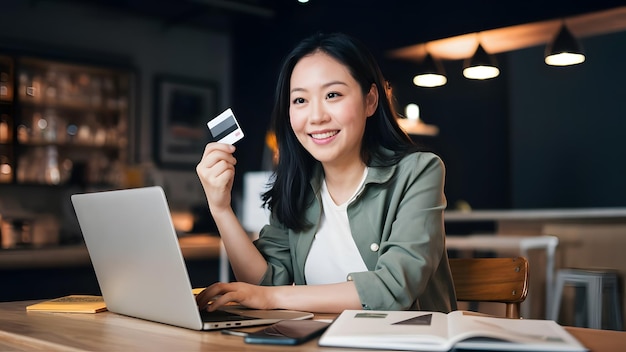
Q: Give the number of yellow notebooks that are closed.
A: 1